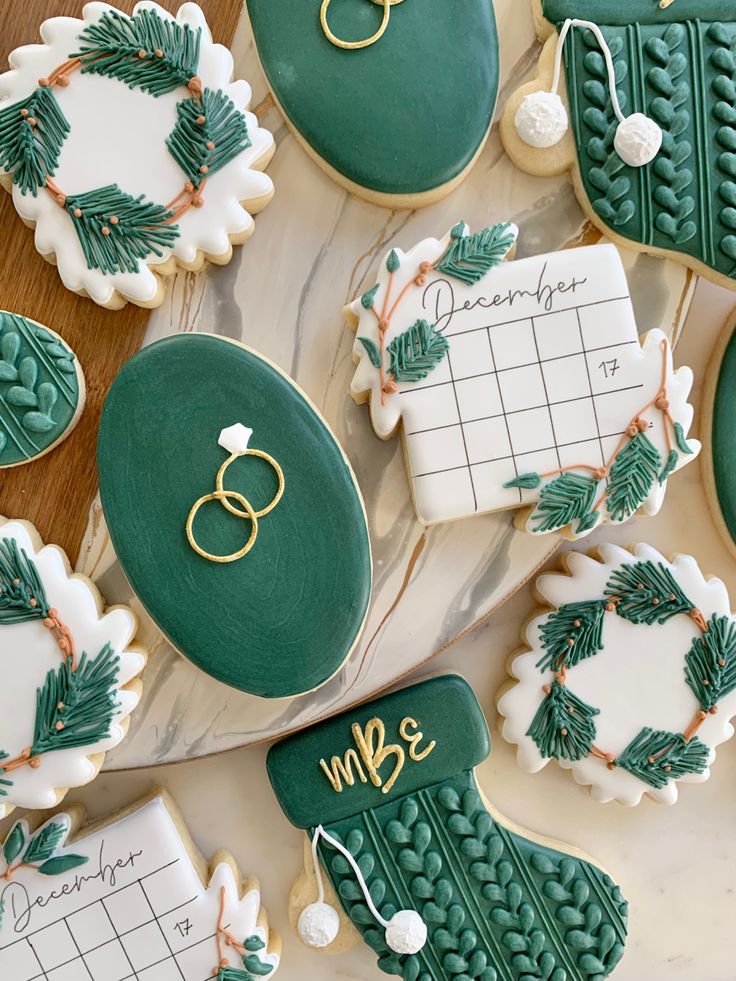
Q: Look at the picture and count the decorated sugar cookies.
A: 11